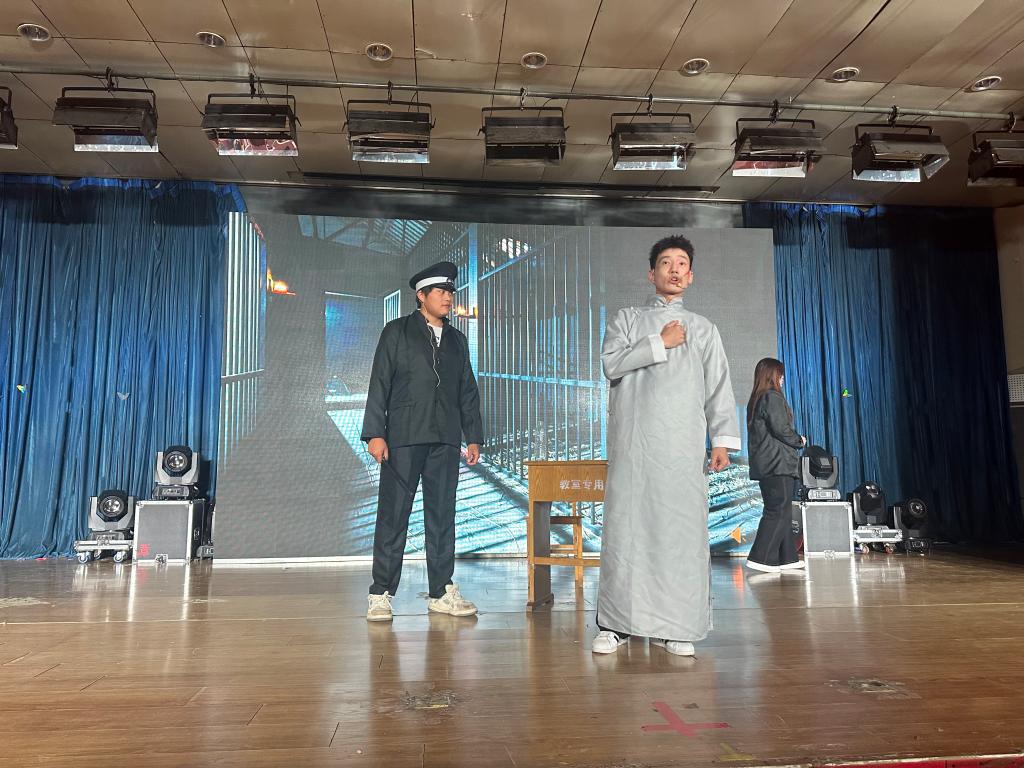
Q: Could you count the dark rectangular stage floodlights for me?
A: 9